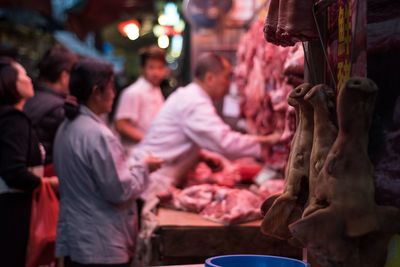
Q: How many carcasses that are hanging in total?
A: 3